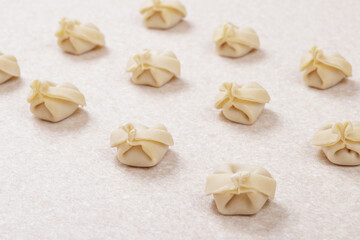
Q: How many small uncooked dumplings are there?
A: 11